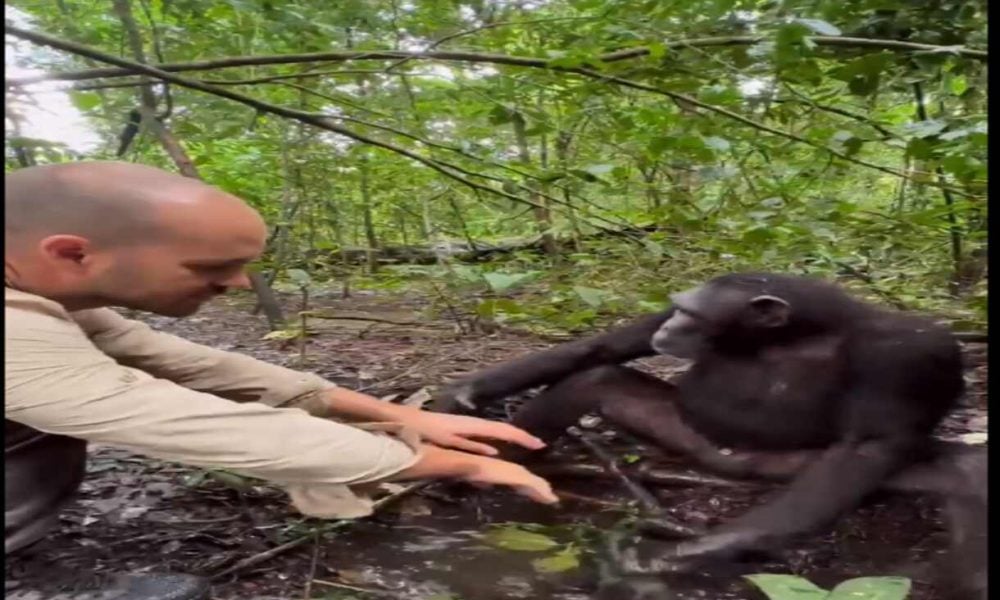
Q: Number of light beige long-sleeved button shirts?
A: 1